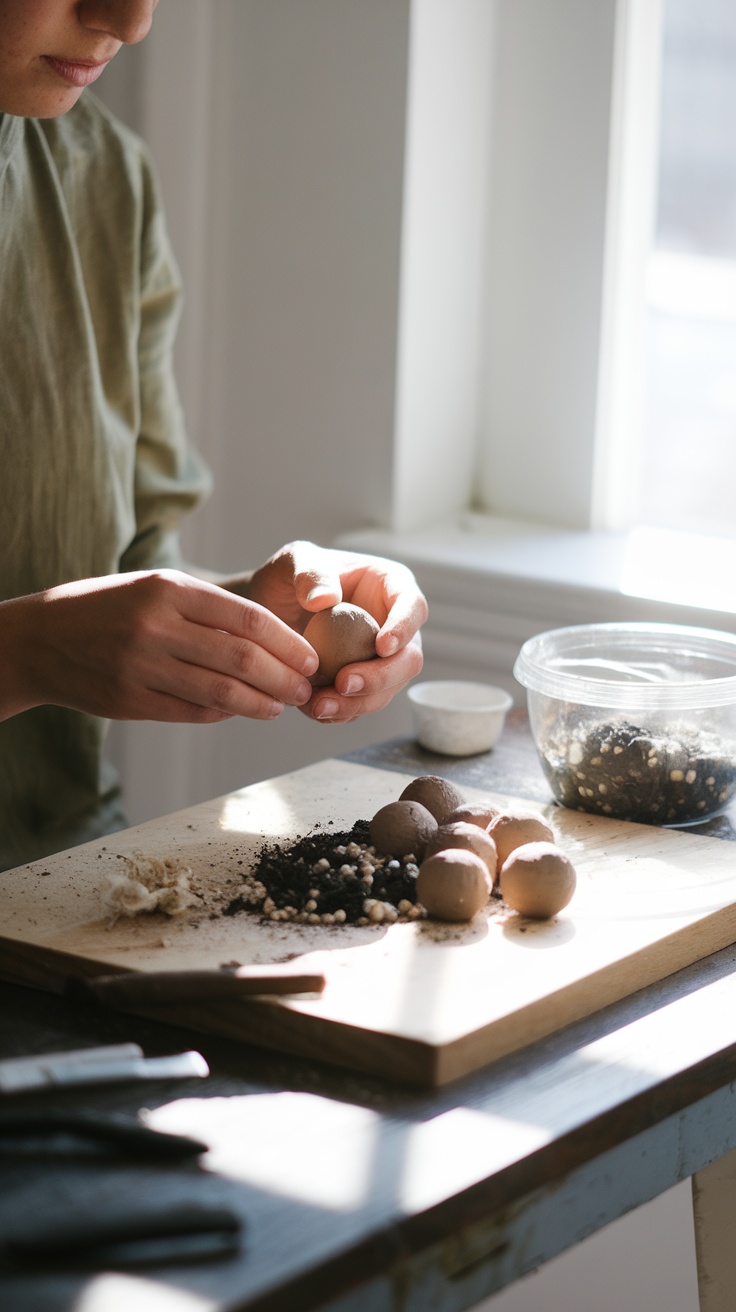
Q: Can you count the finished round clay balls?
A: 7